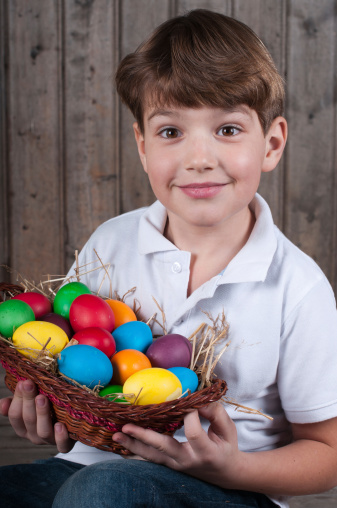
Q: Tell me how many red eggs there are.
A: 3